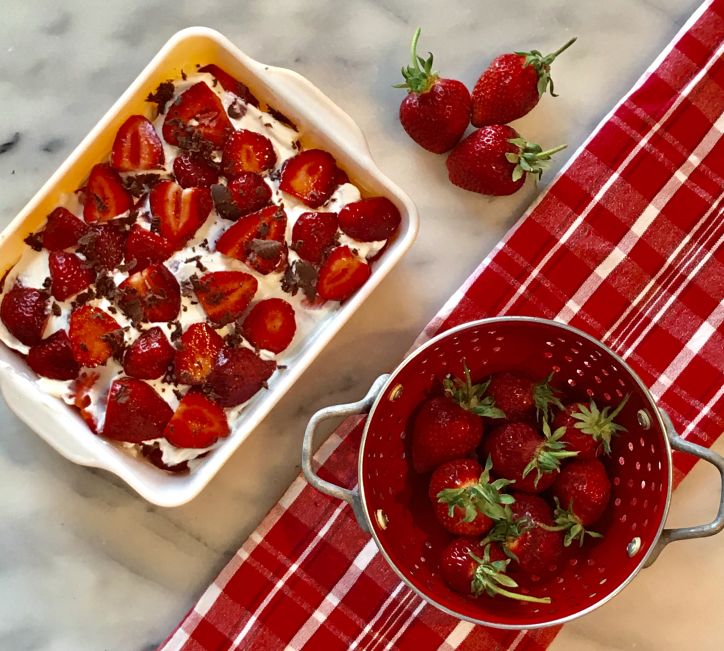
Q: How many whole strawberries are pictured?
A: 11